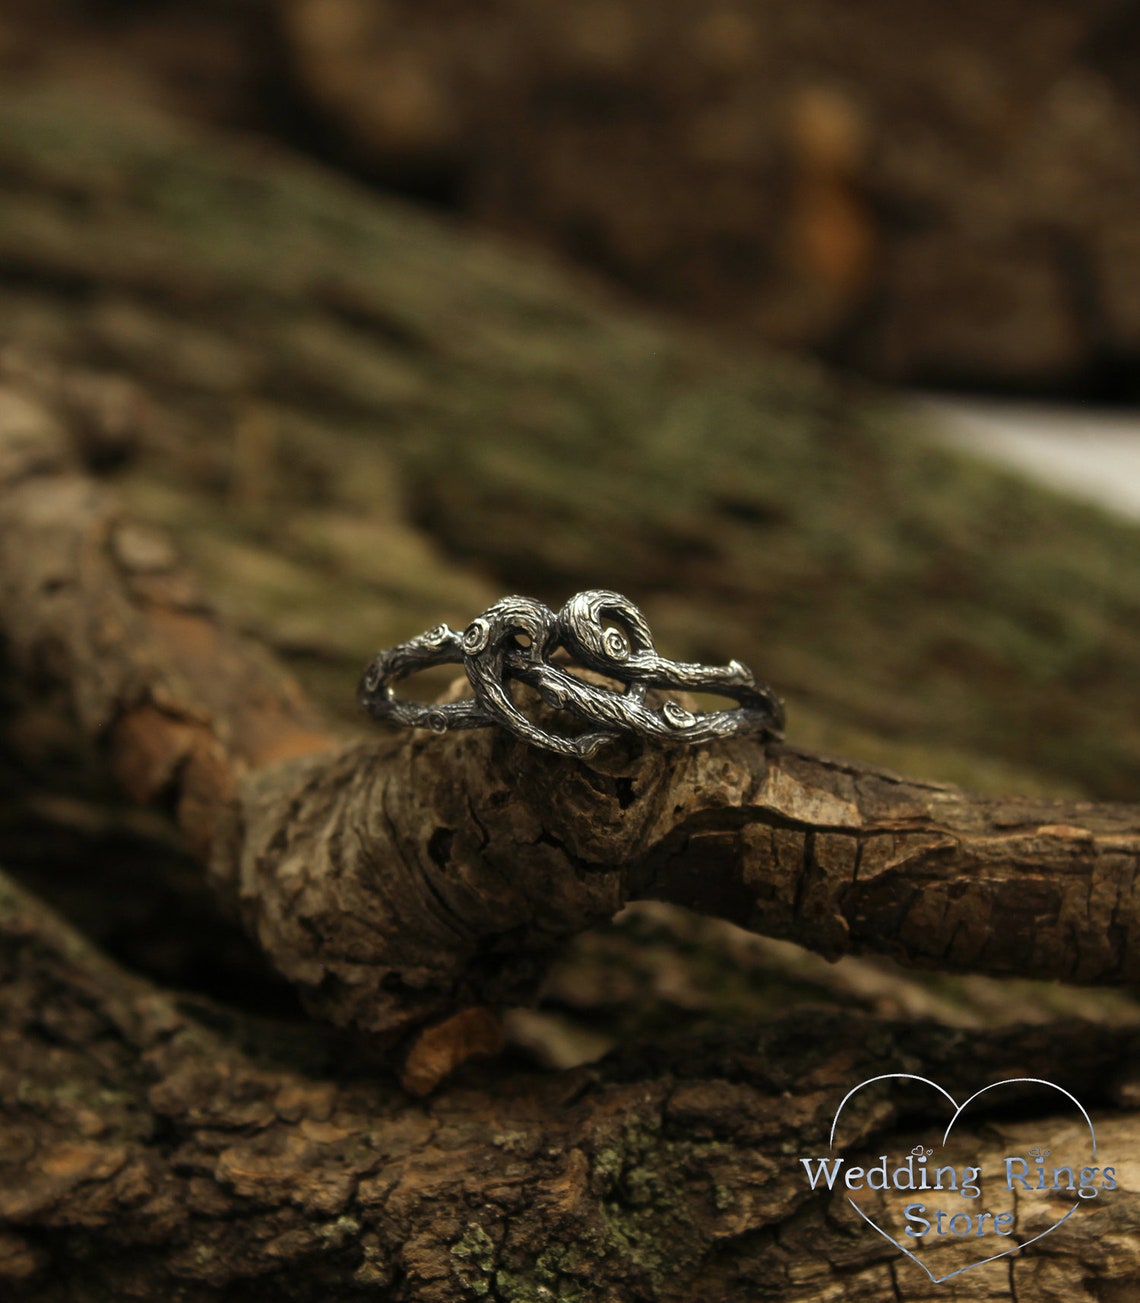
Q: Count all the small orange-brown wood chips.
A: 1